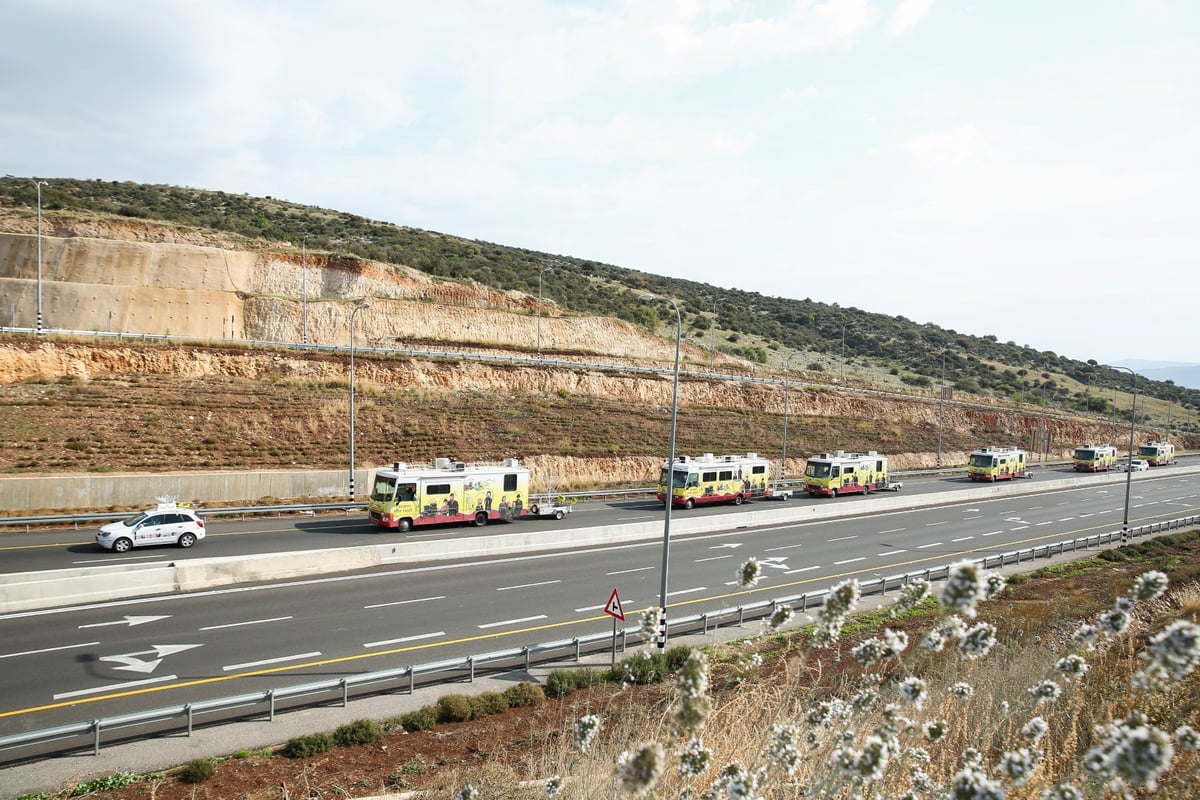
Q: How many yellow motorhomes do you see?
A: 6